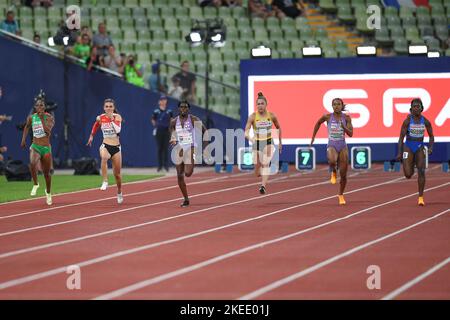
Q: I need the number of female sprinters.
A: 6